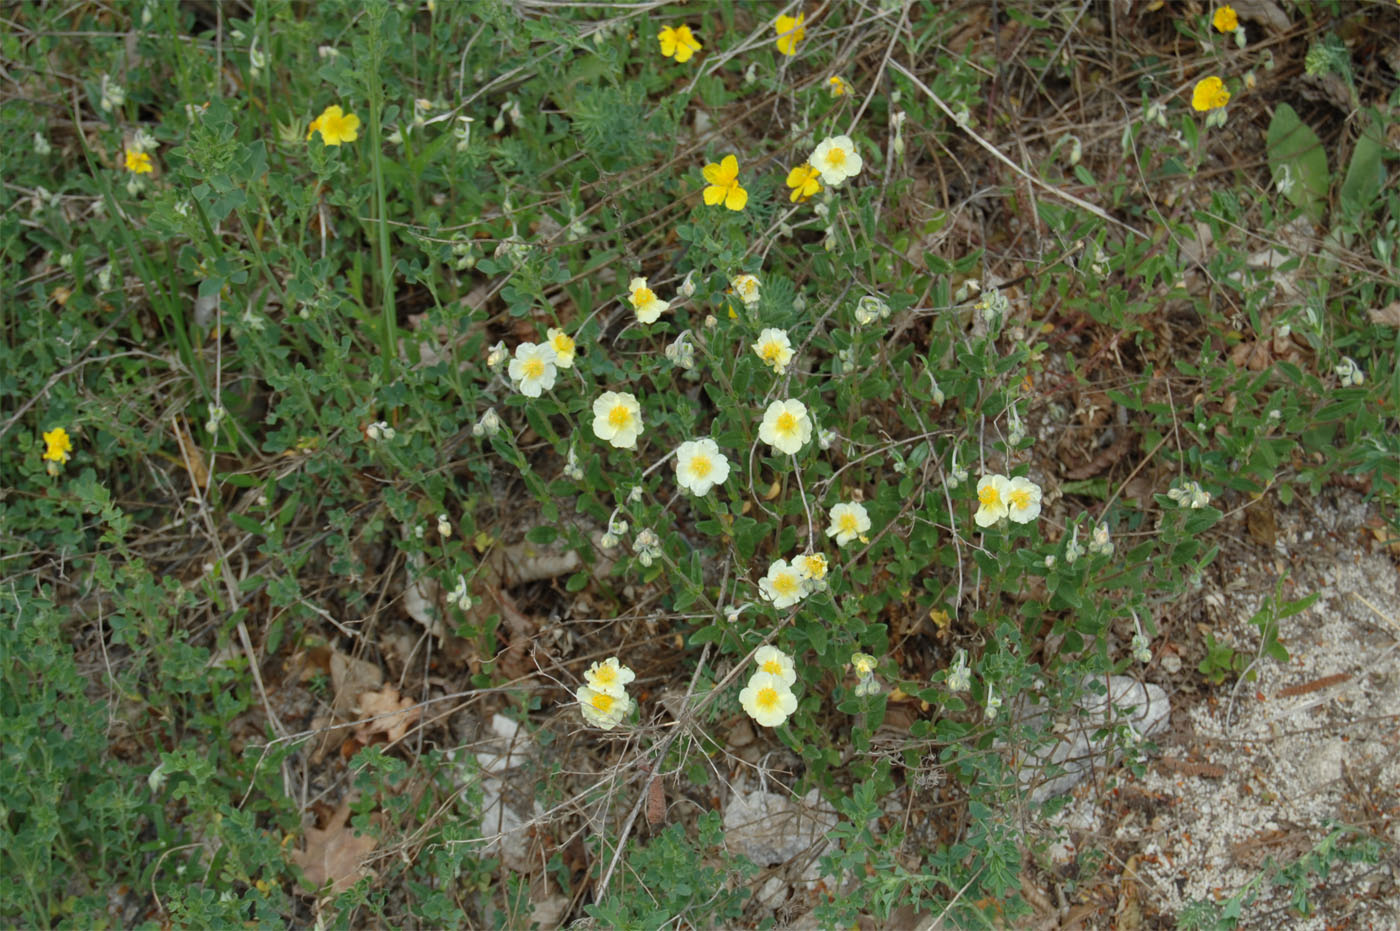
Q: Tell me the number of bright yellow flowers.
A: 10